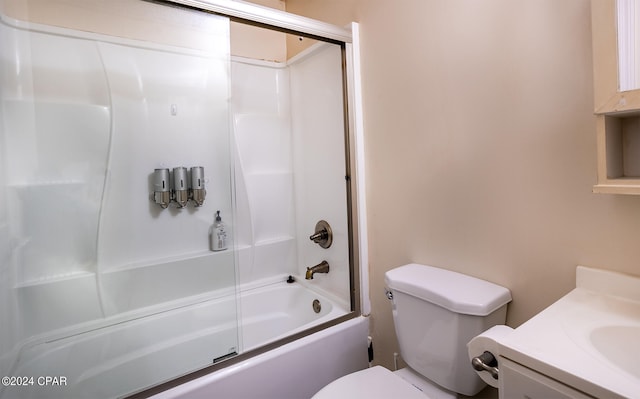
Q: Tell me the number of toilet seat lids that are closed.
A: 1